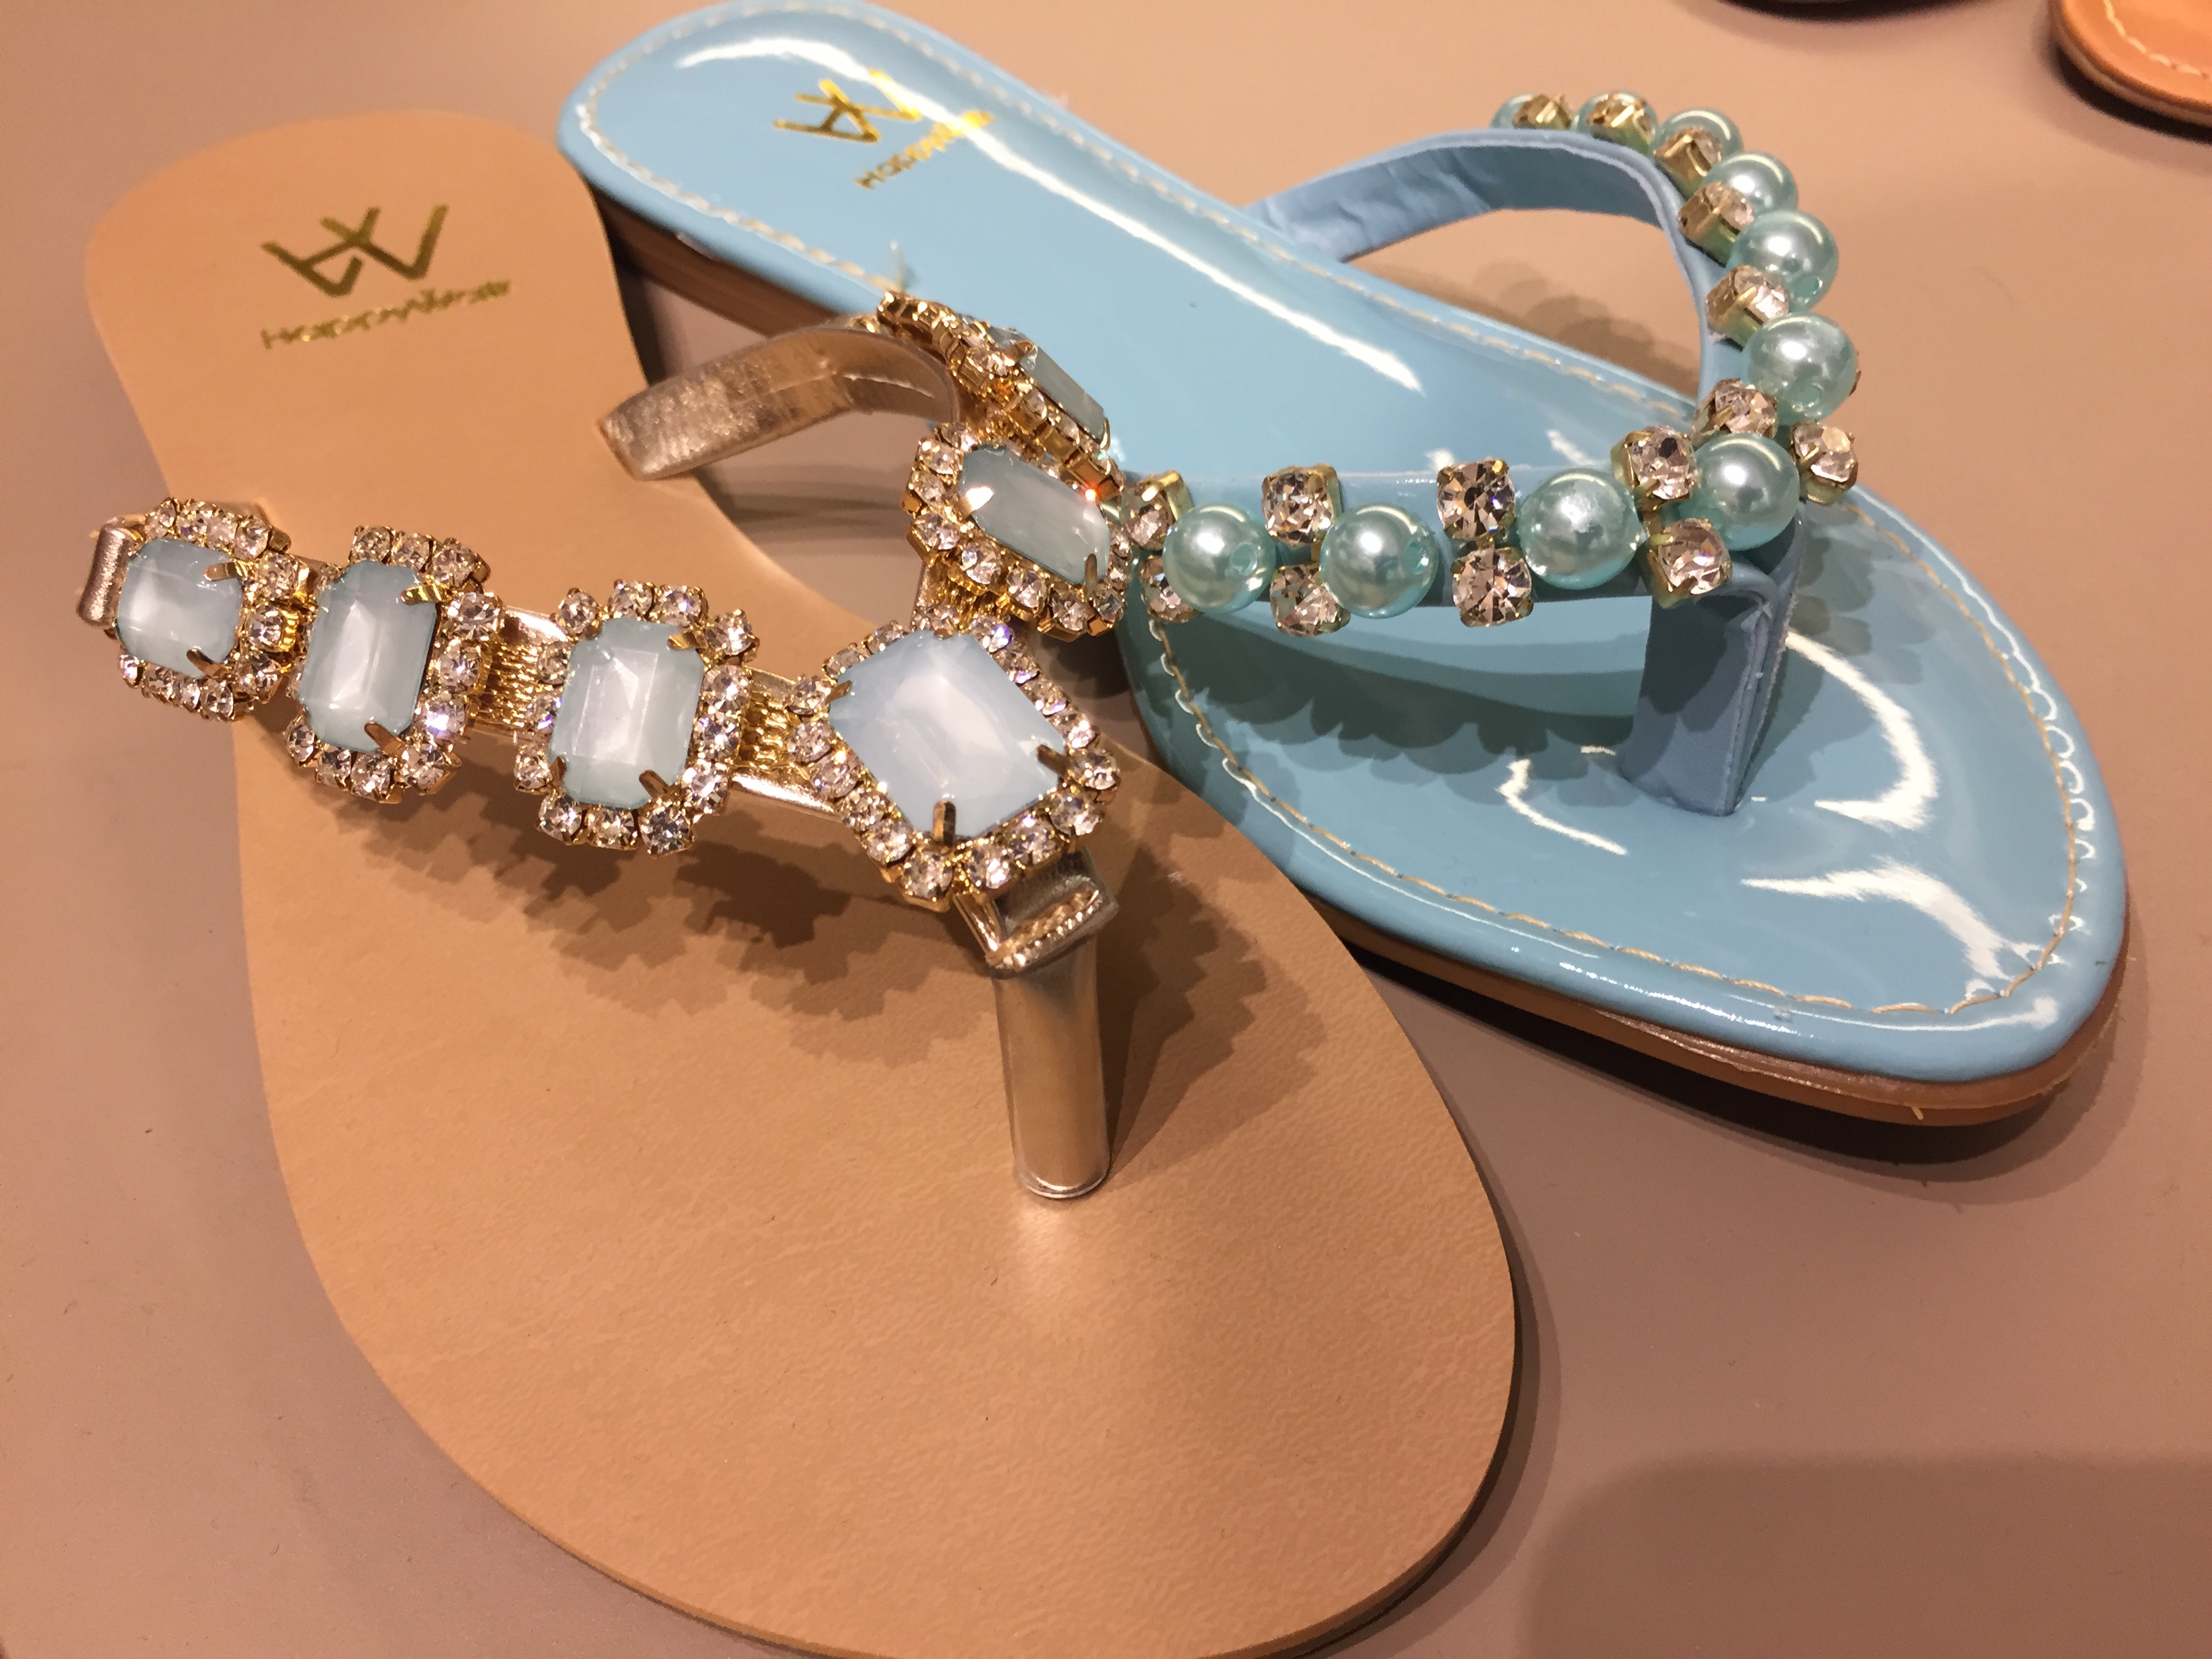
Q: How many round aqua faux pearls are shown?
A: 10